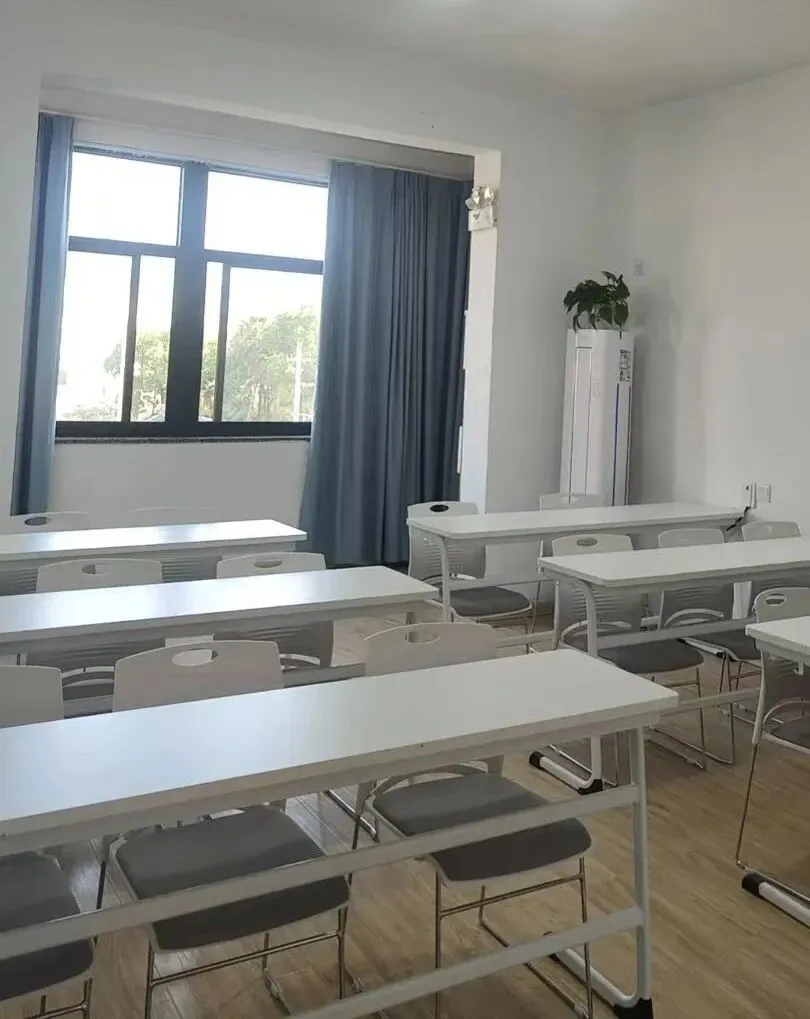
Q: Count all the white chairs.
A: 13